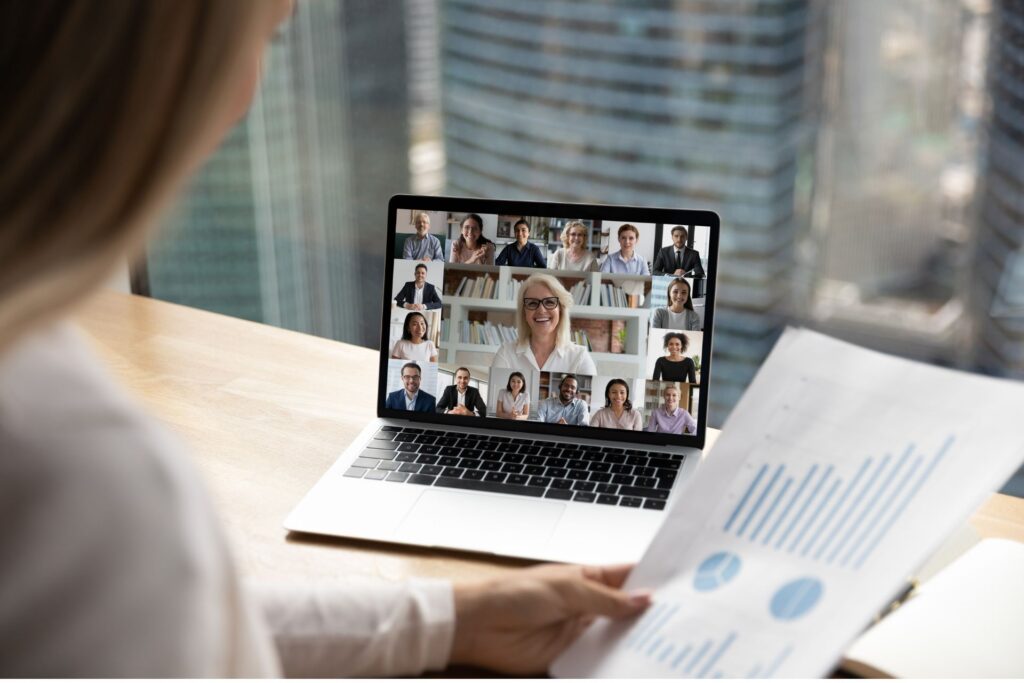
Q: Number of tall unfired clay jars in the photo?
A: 0